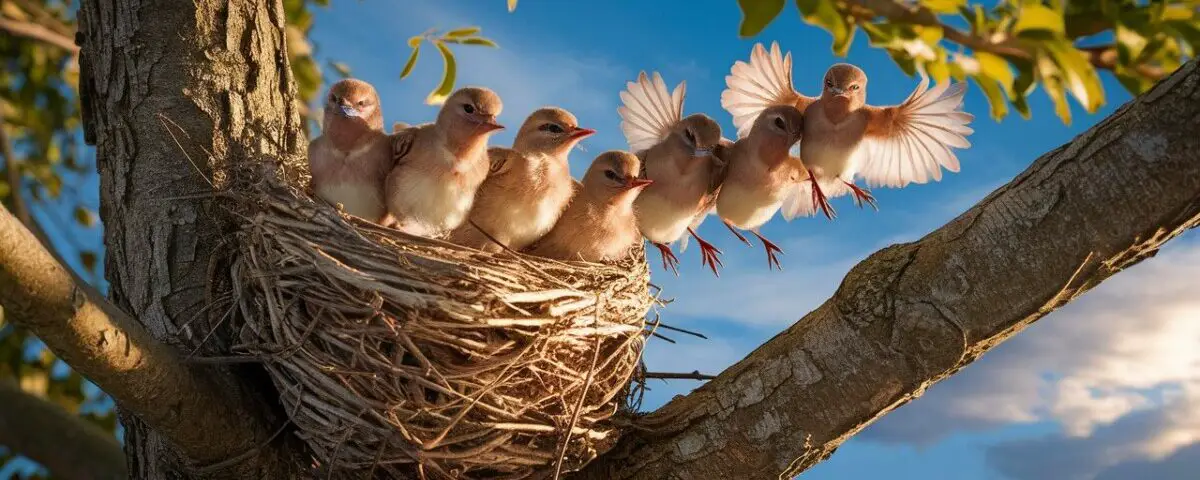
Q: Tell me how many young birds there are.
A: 7